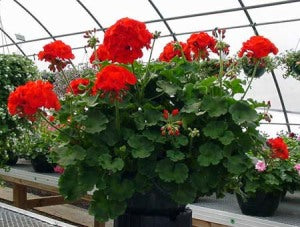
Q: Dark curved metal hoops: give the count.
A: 5